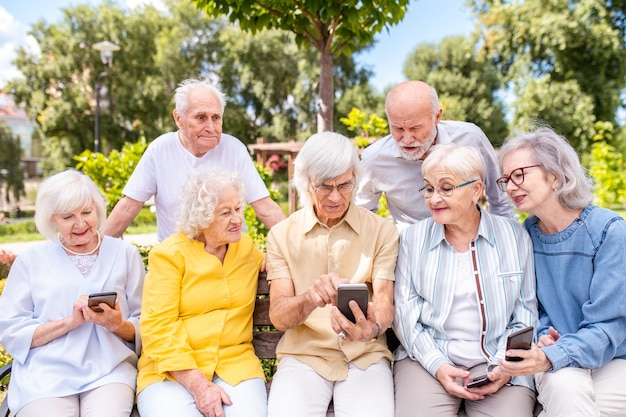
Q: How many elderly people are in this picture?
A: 7